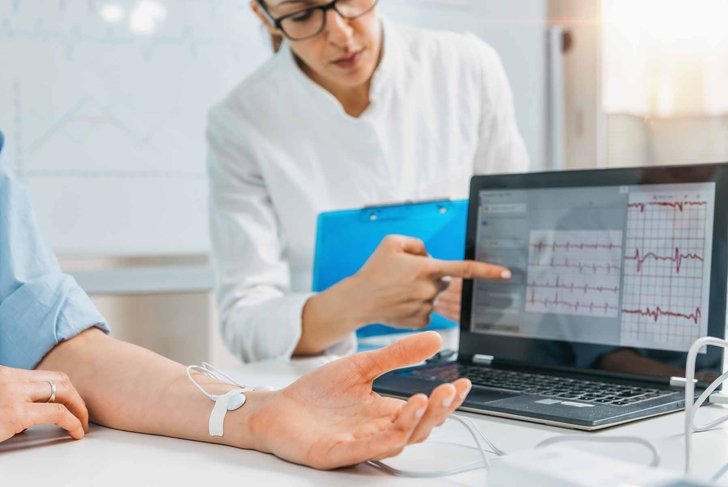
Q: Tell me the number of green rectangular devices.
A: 0